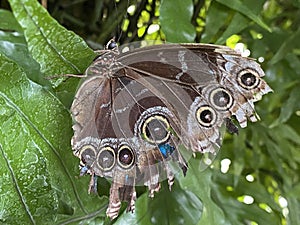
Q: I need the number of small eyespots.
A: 6